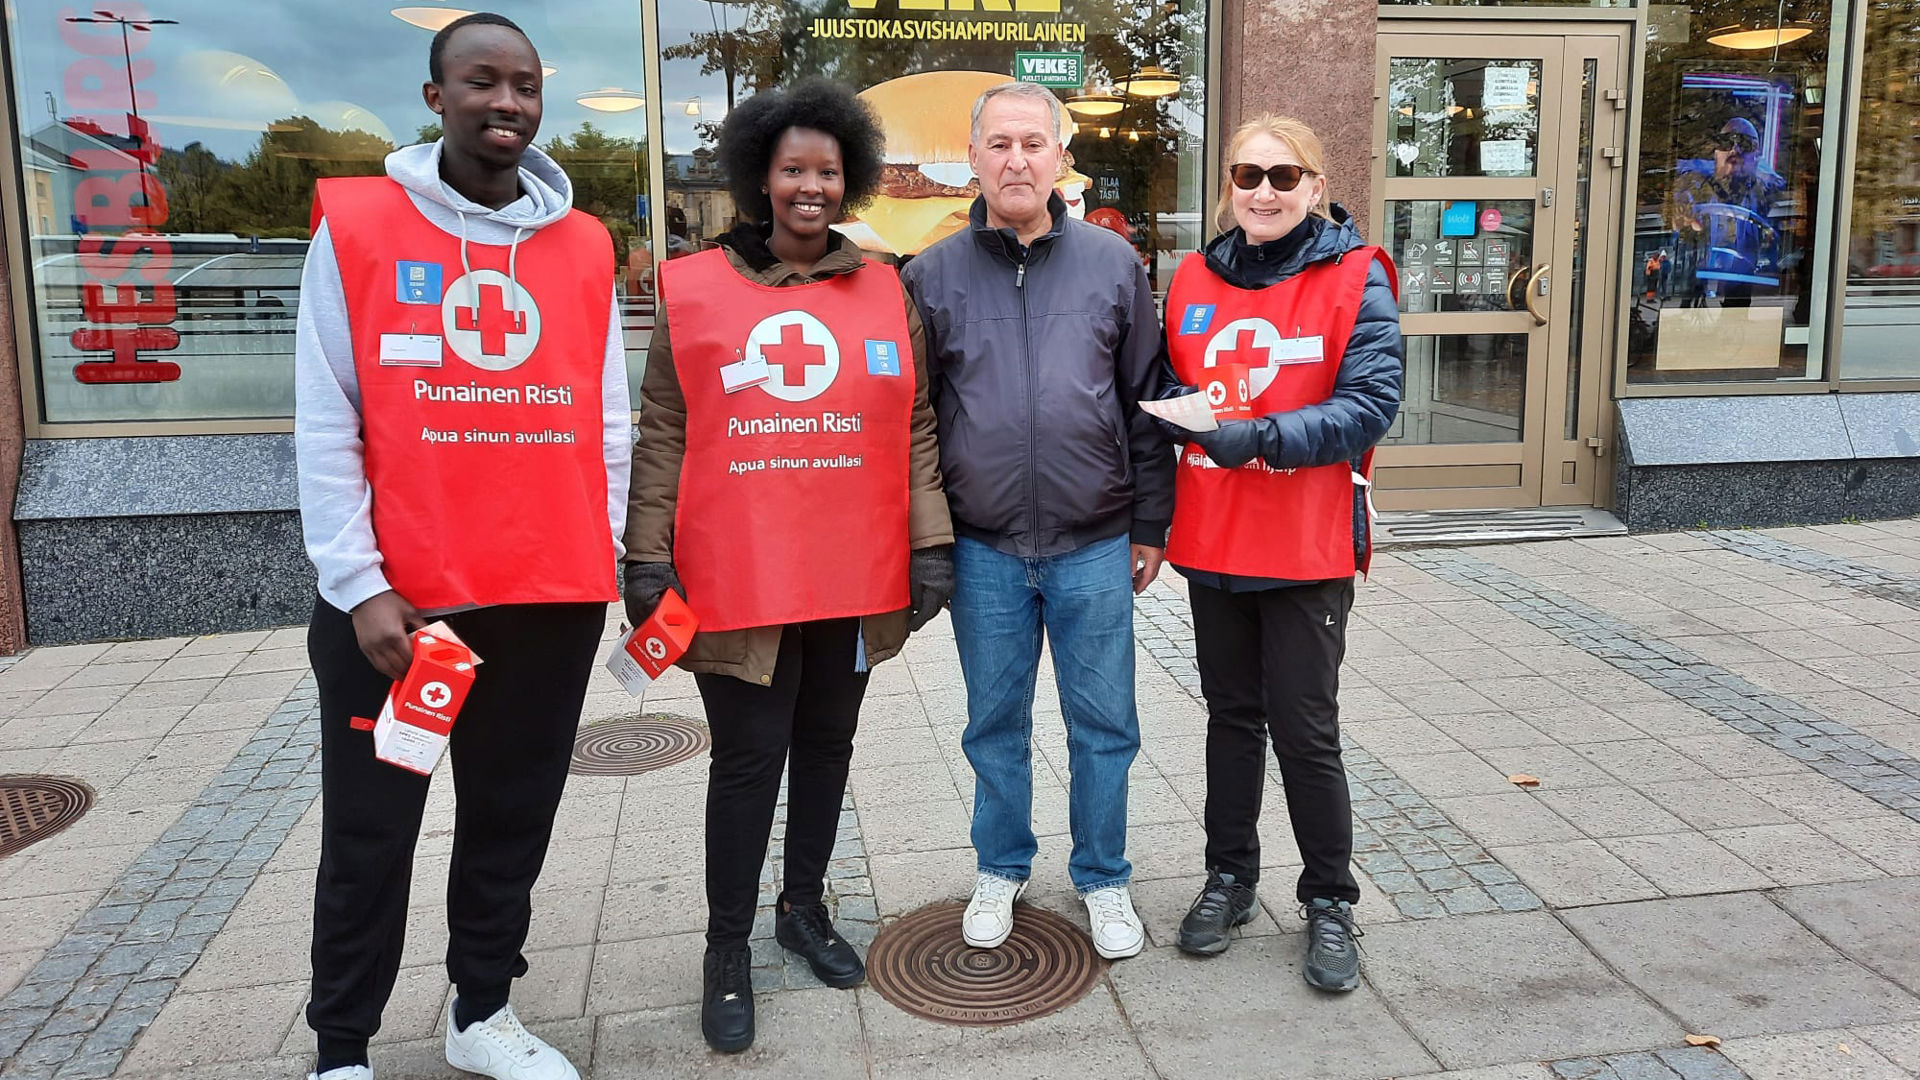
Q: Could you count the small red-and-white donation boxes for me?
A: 3